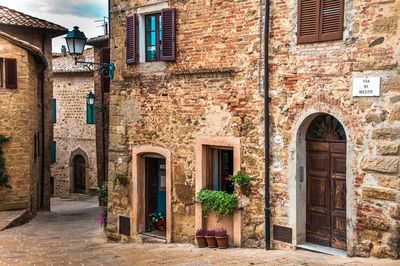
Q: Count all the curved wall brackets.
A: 1